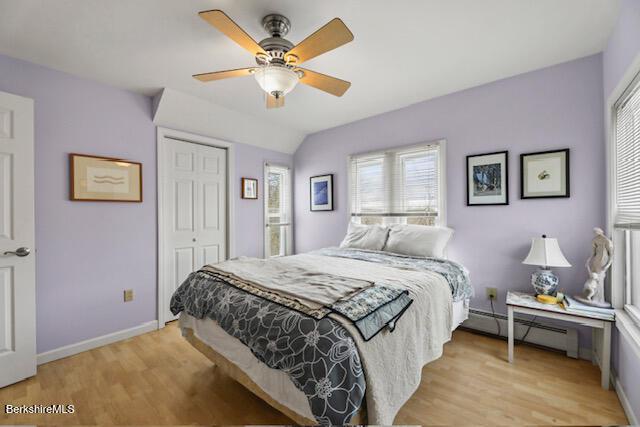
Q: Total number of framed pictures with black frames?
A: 3